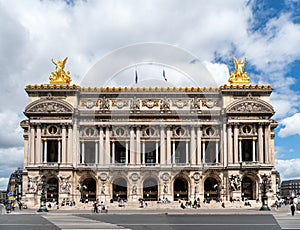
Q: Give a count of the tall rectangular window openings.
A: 7